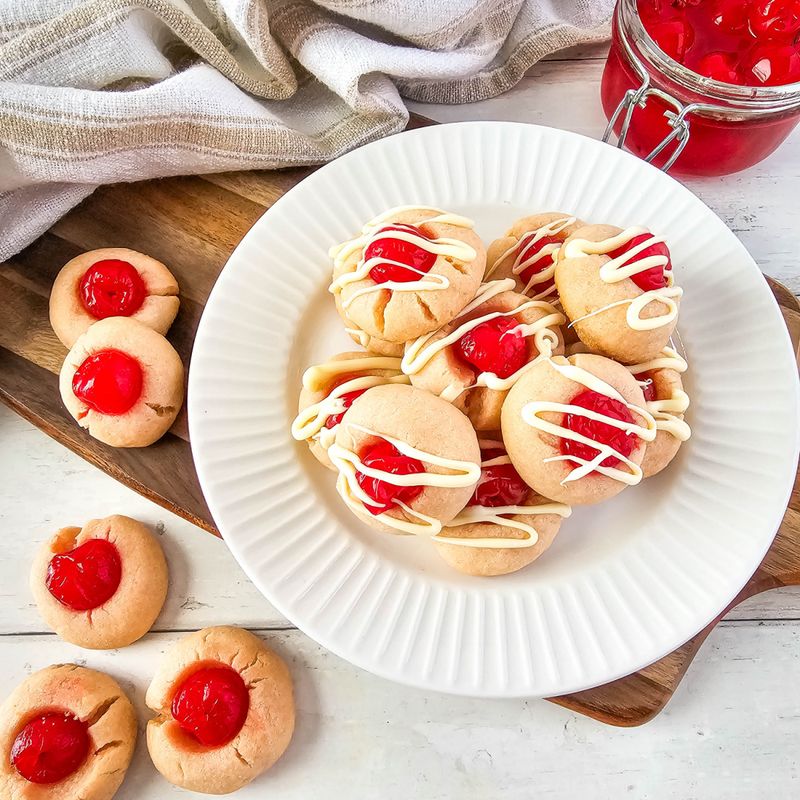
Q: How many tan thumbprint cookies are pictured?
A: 14